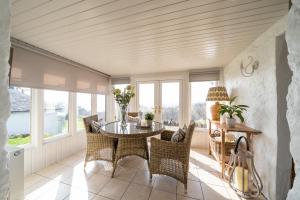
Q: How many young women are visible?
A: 0